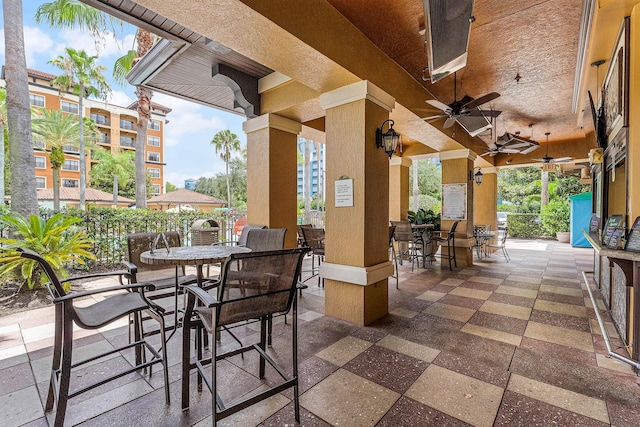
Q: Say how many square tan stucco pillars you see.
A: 5